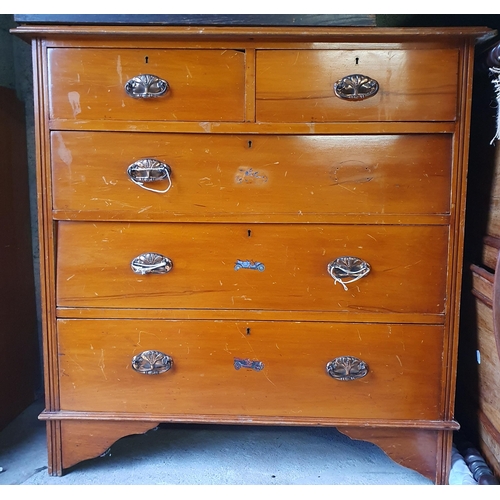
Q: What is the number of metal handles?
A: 7